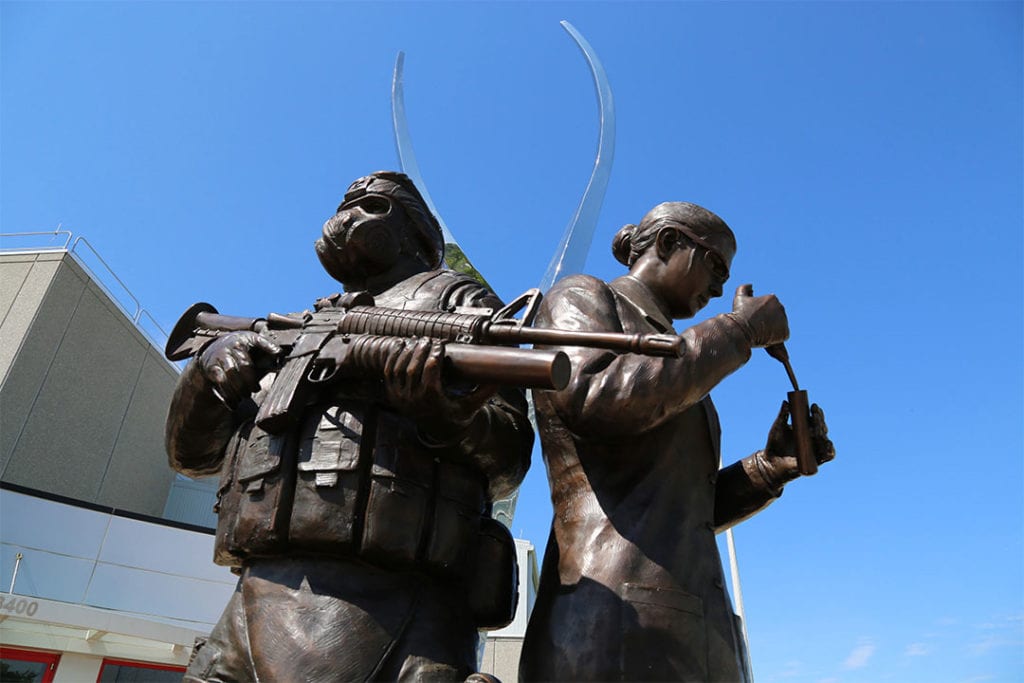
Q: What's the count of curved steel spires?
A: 2